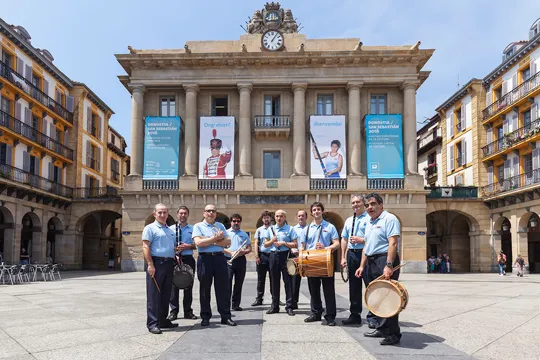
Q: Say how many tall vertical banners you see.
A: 4